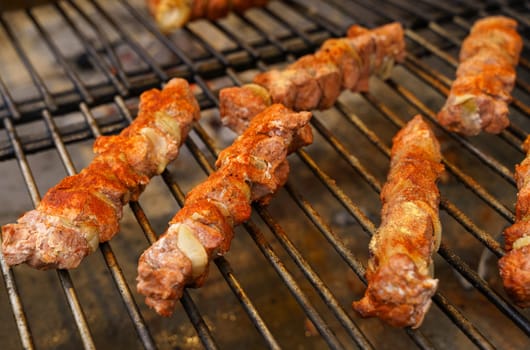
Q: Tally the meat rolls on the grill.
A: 7